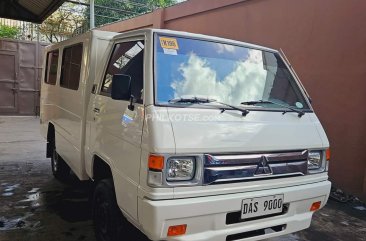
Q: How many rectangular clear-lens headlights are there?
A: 2